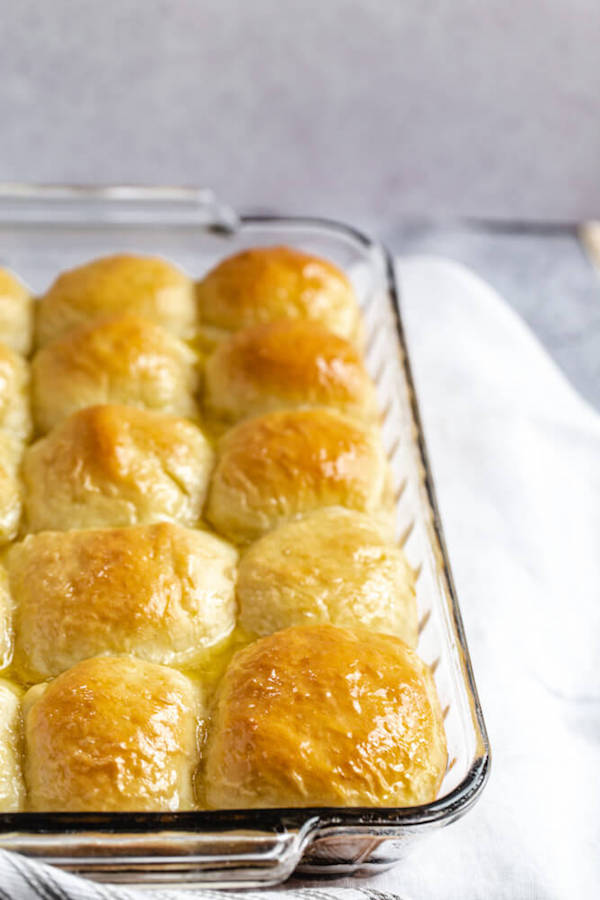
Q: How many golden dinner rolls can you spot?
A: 15